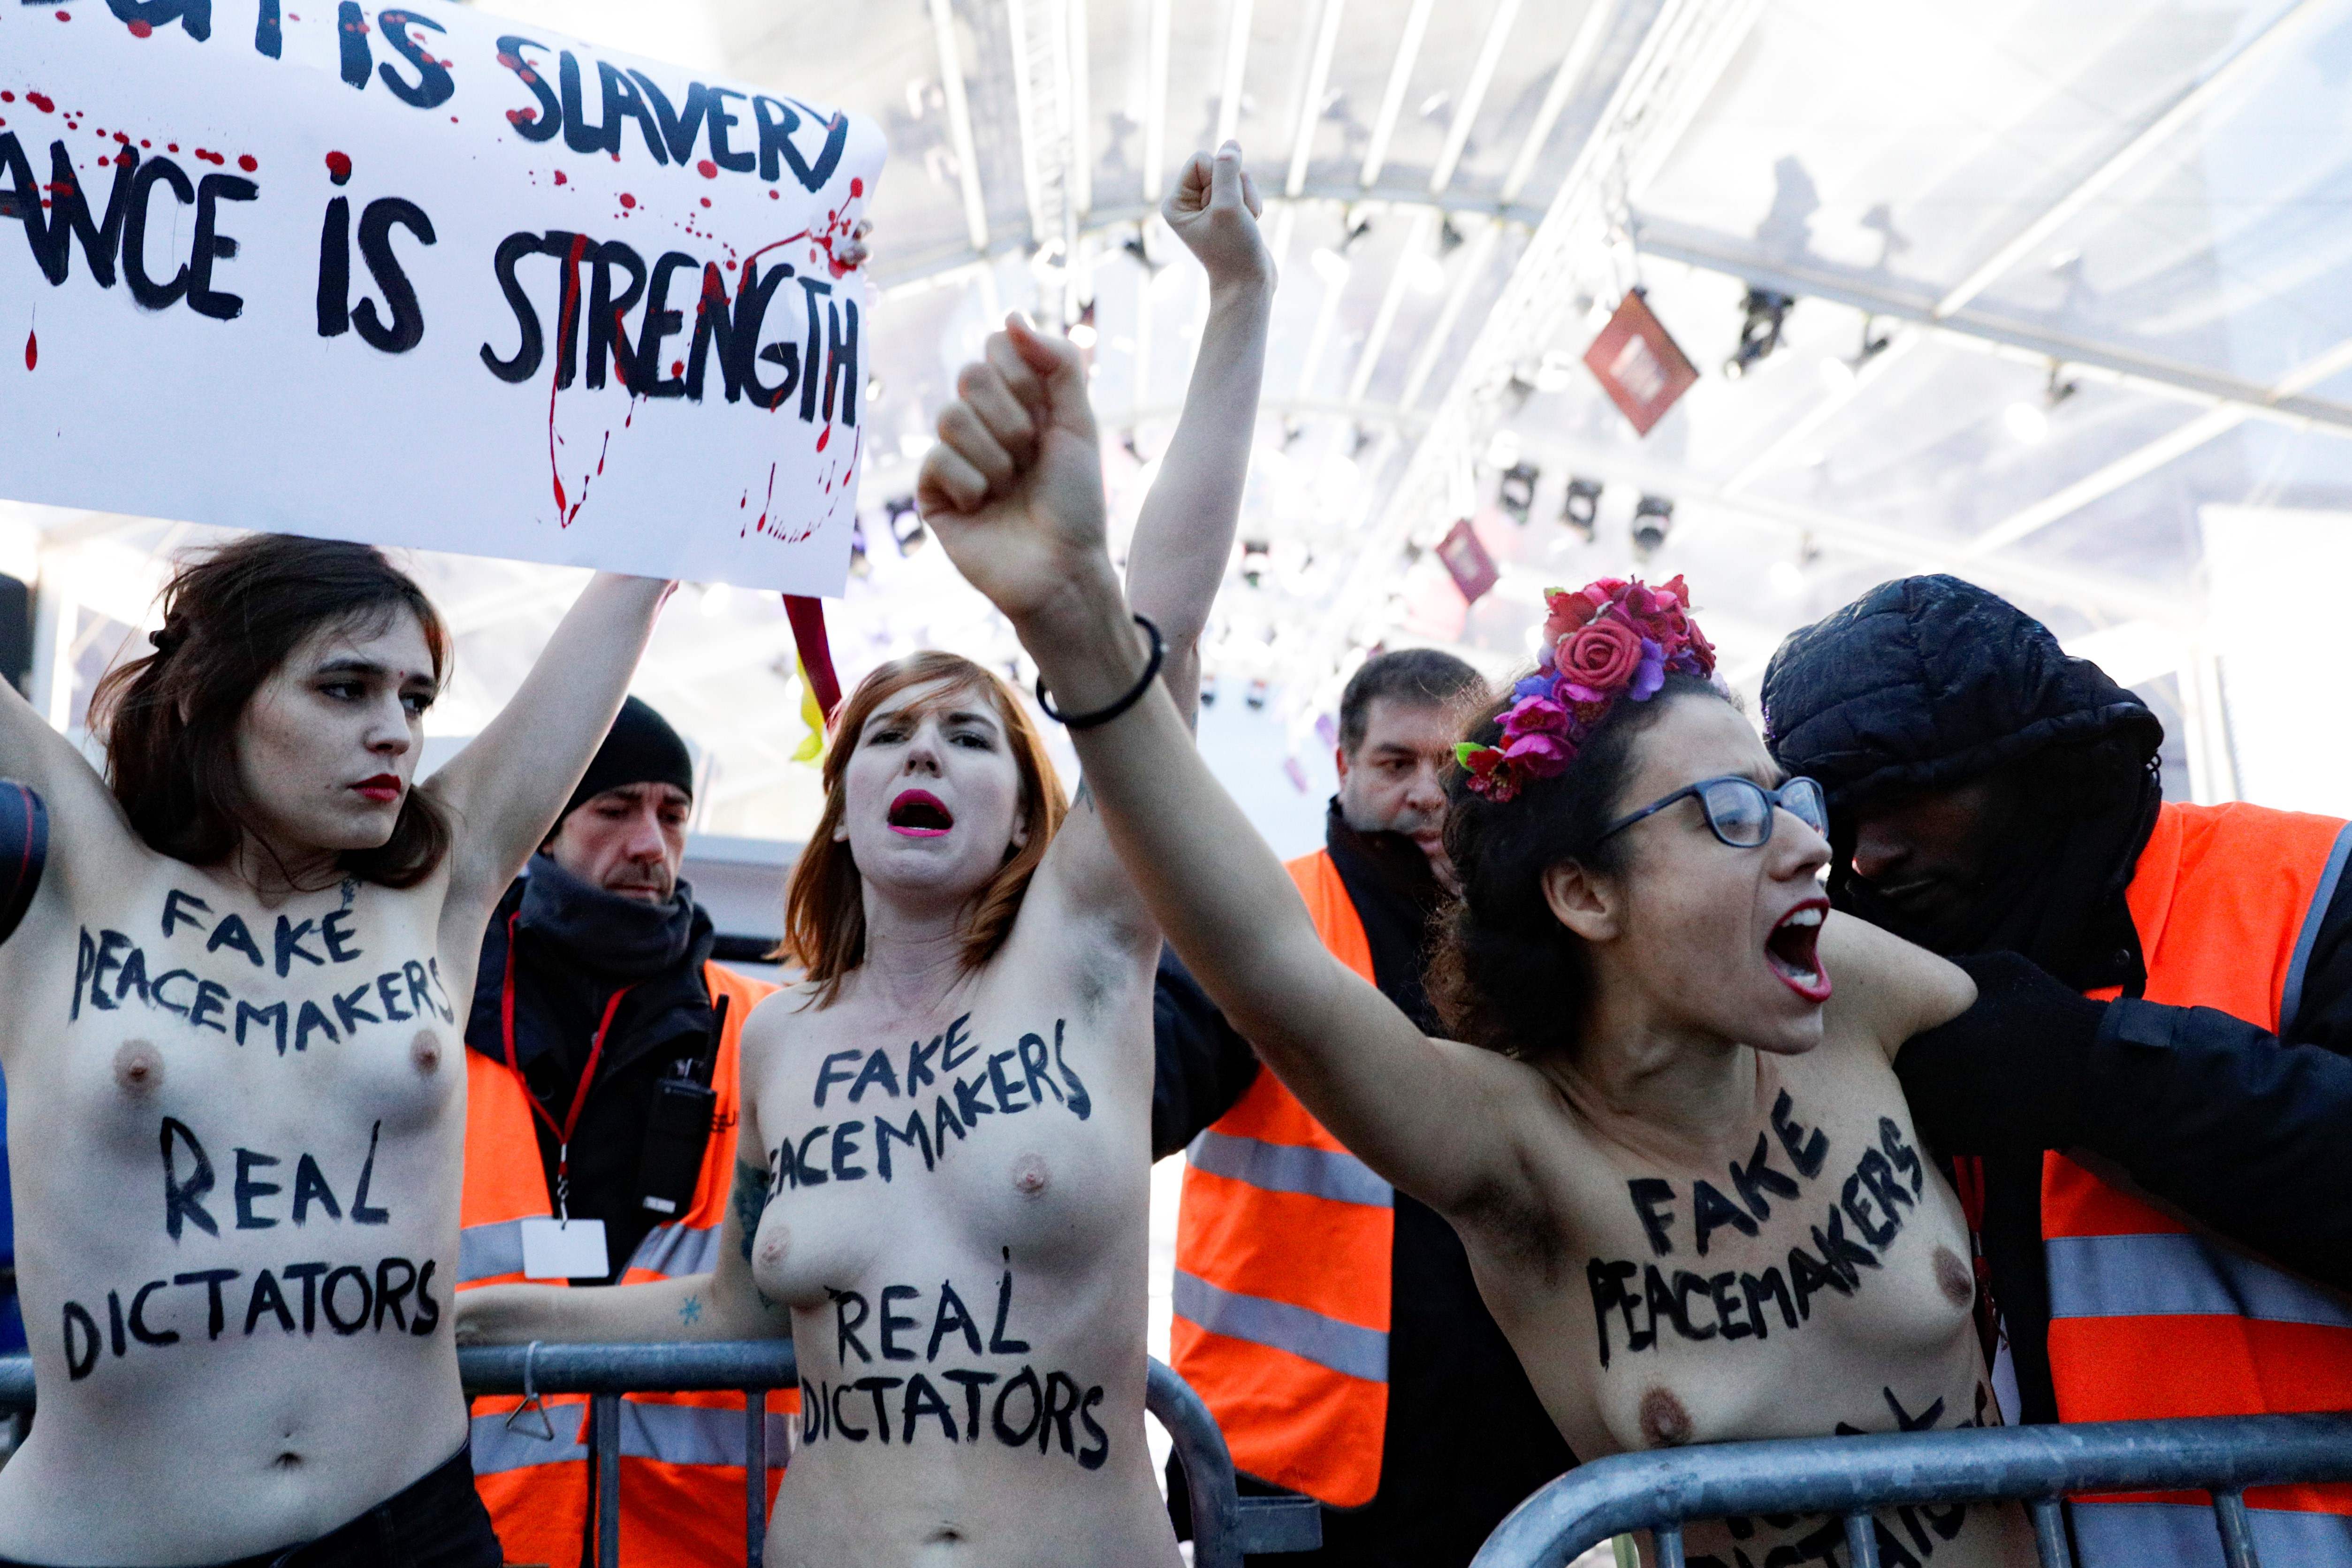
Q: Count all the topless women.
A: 3